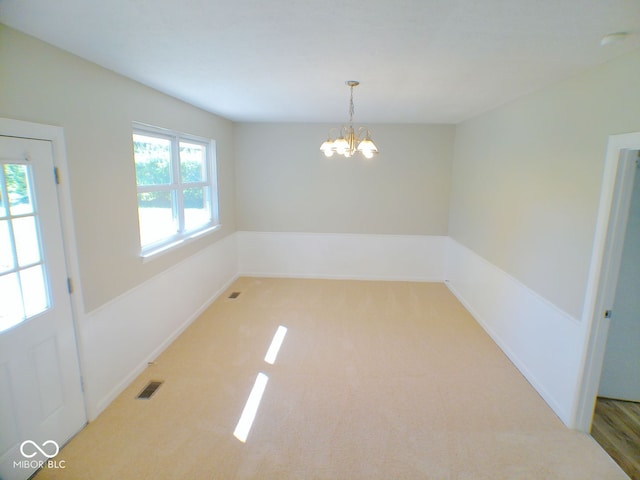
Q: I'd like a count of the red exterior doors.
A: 0